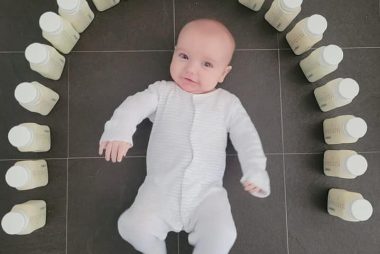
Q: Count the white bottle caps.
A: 14